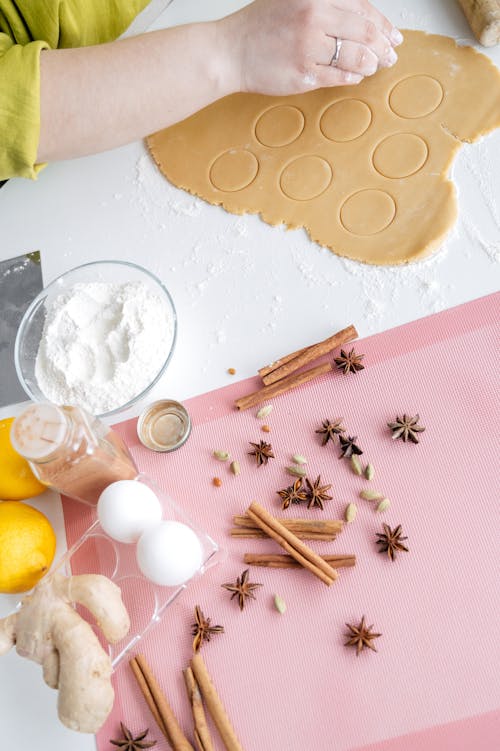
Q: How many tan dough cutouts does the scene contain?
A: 7